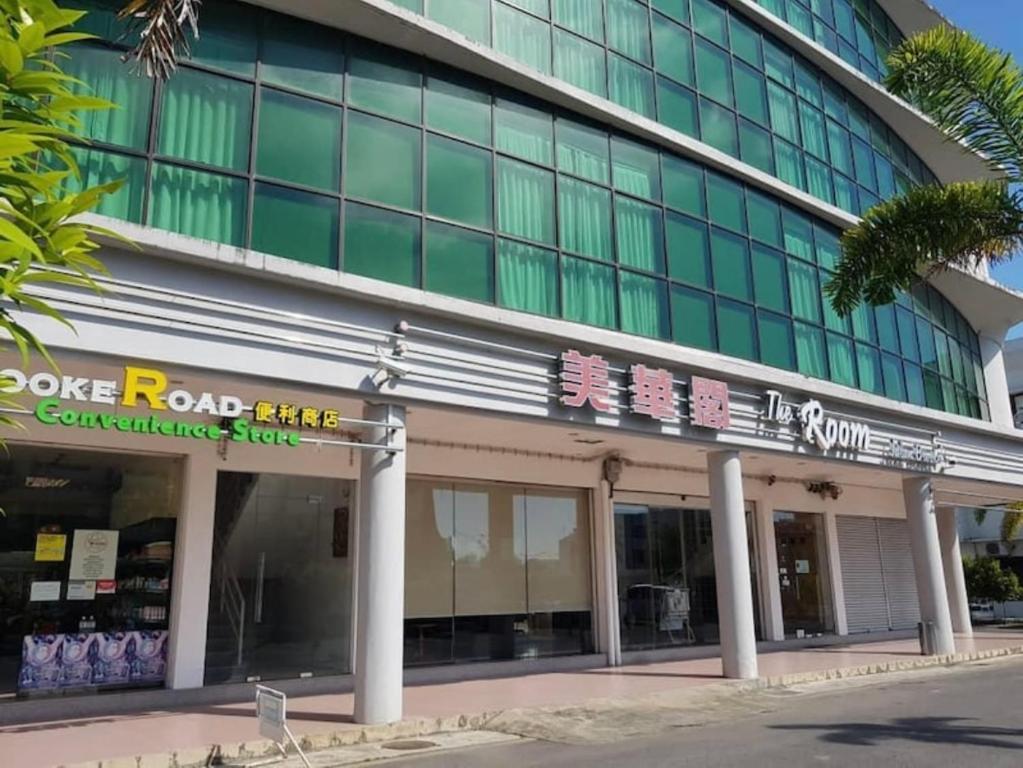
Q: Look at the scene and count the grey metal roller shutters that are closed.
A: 2